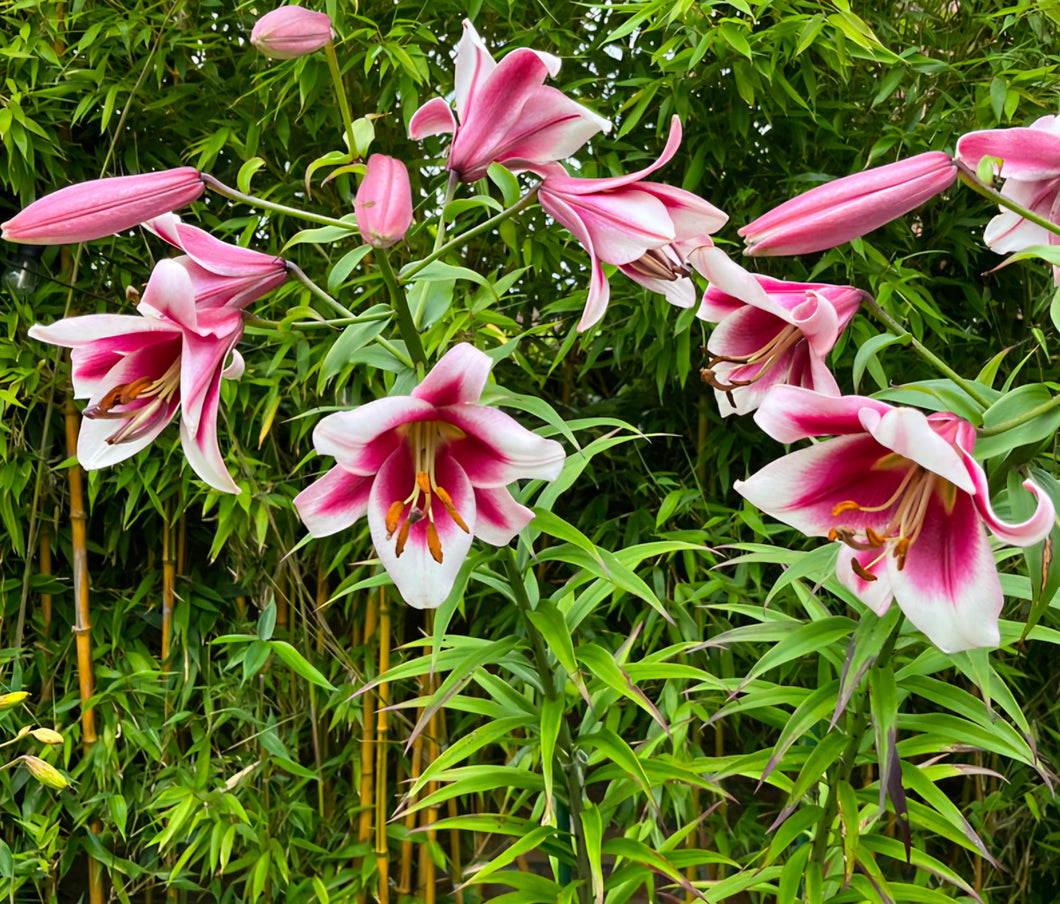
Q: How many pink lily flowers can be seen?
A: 8